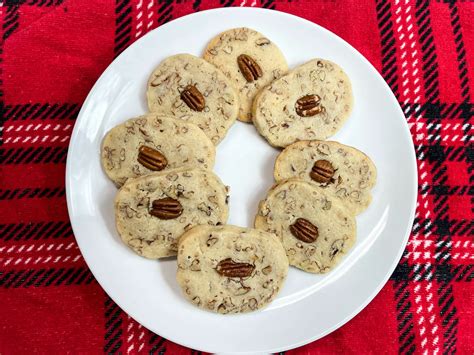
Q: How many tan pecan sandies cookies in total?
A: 8